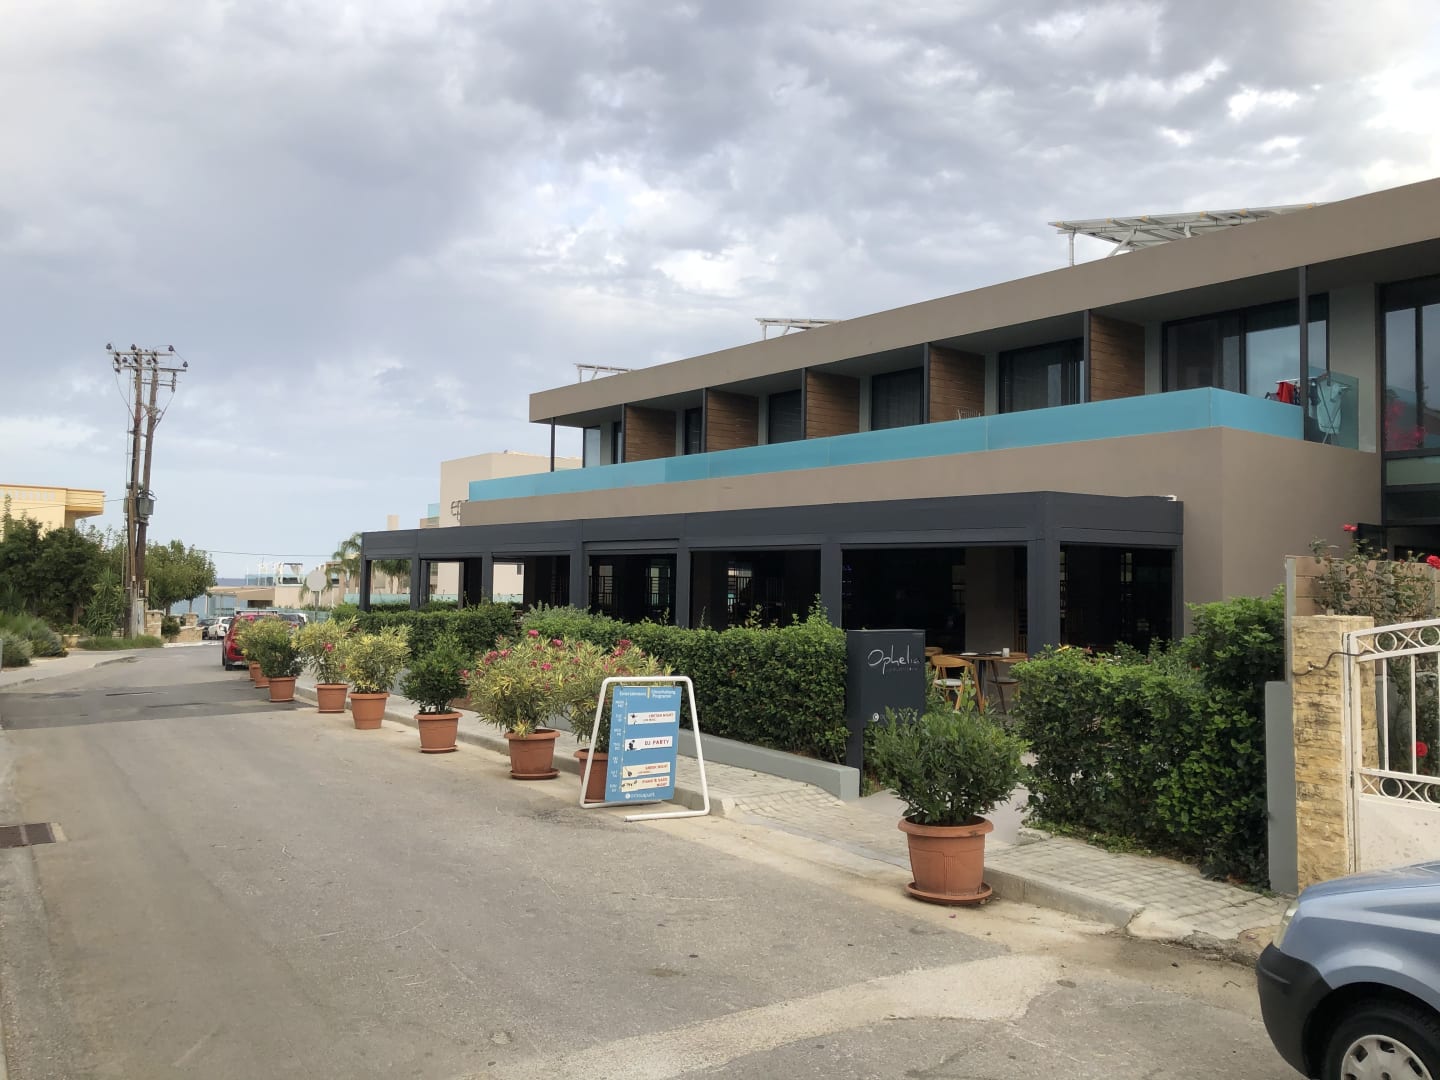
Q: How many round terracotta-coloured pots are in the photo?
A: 9